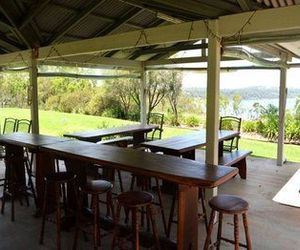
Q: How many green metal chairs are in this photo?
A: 4